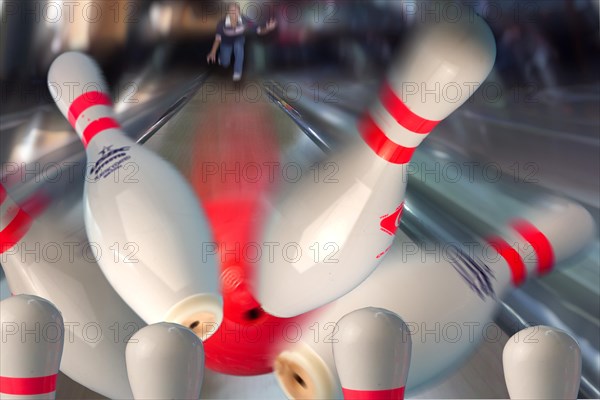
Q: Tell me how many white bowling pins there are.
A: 8